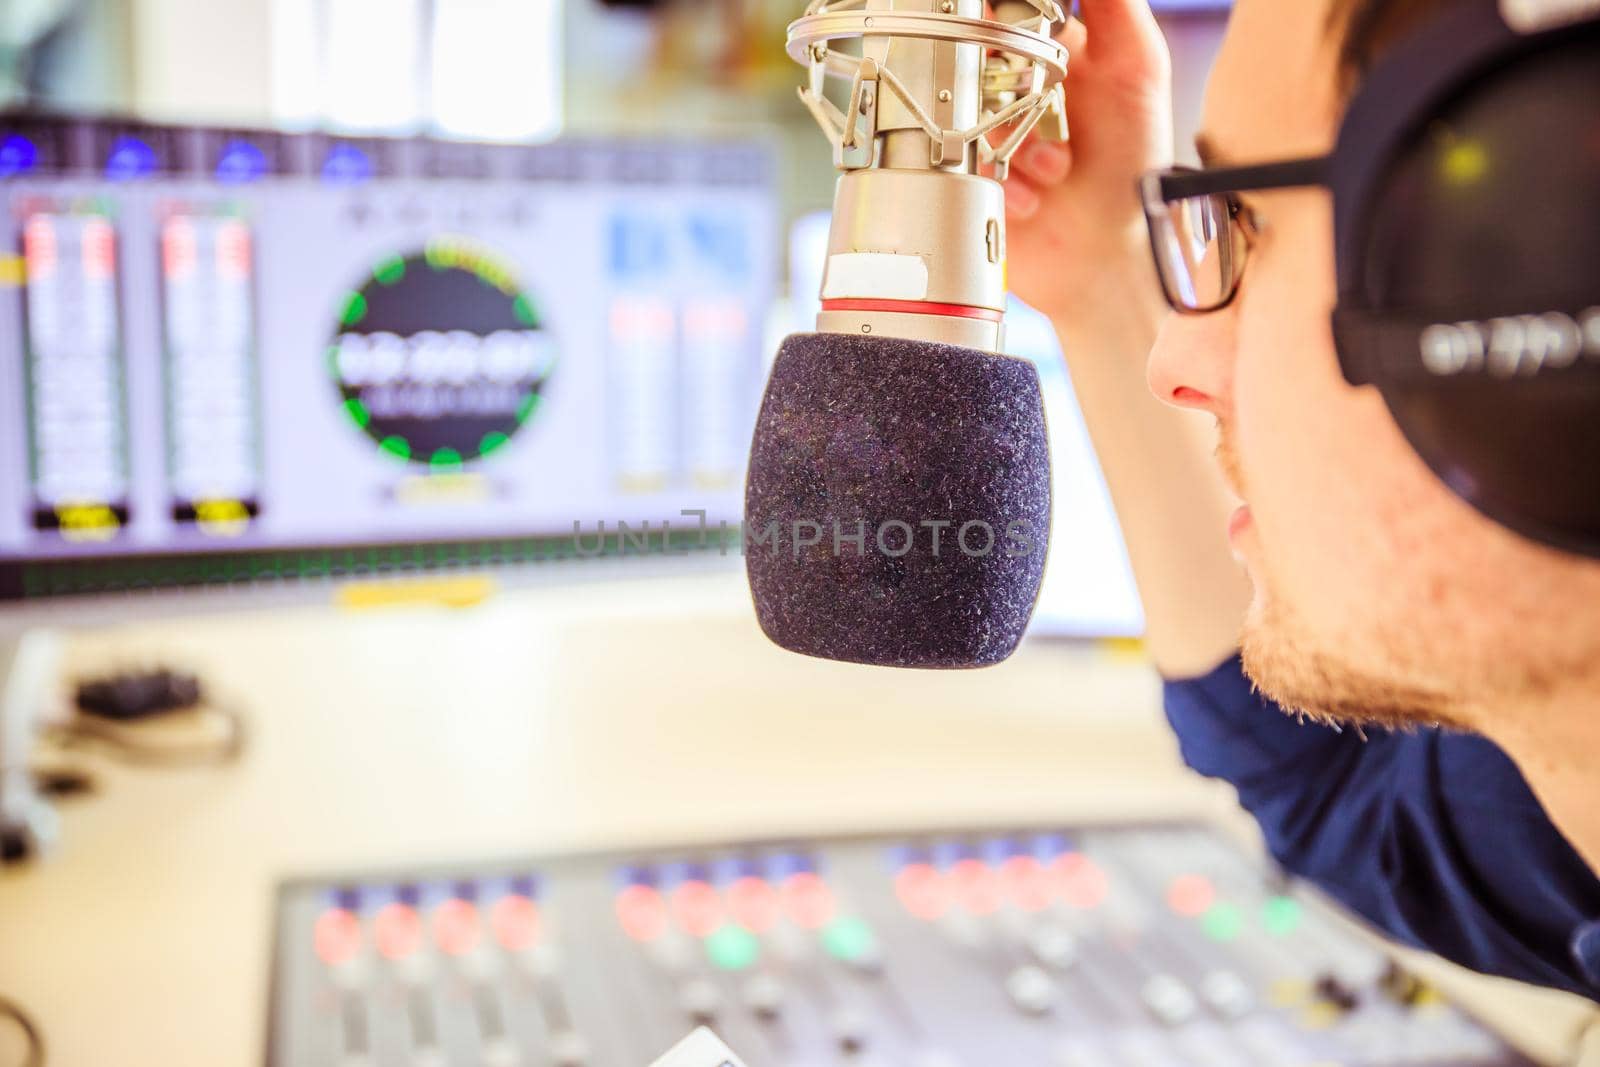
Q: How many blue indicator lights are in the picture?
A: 4